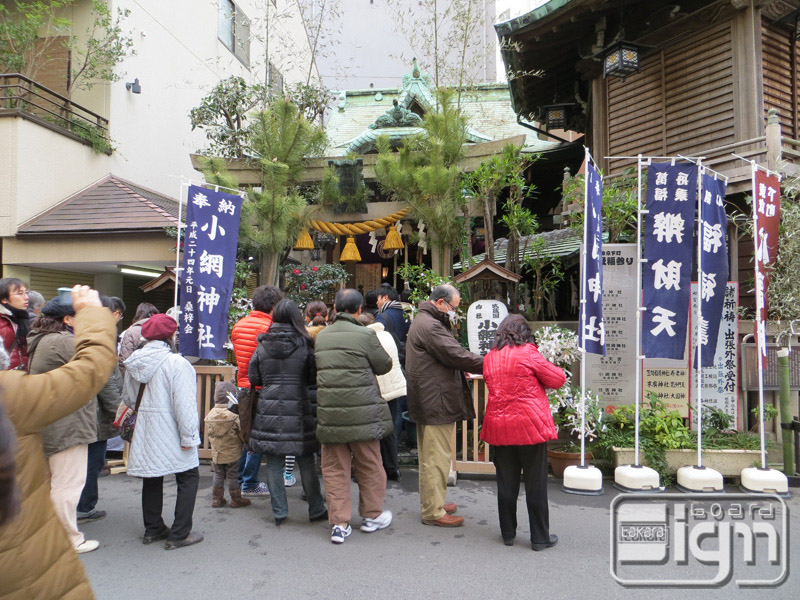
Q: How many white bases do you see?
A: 4